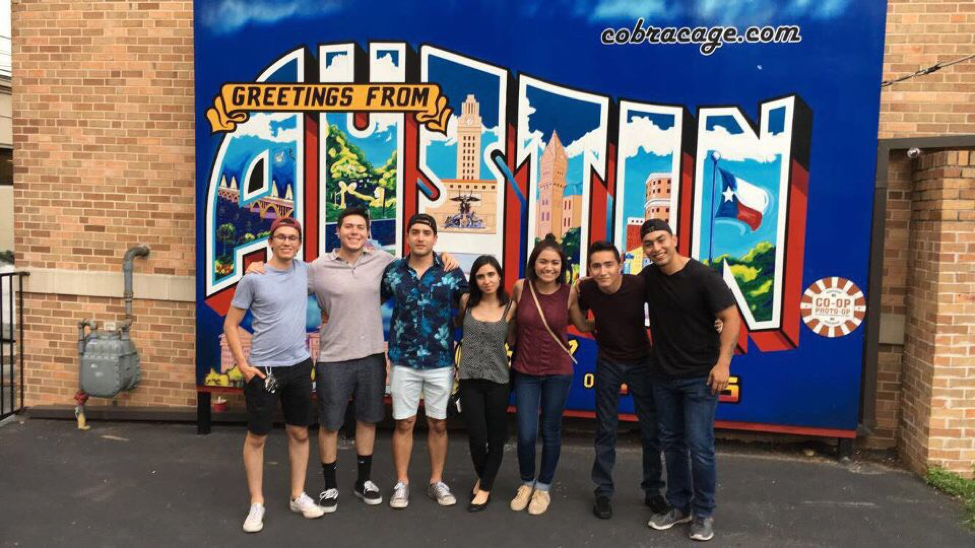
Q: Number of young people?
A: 7